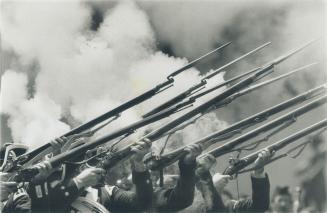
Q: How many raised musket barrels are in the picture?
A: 8